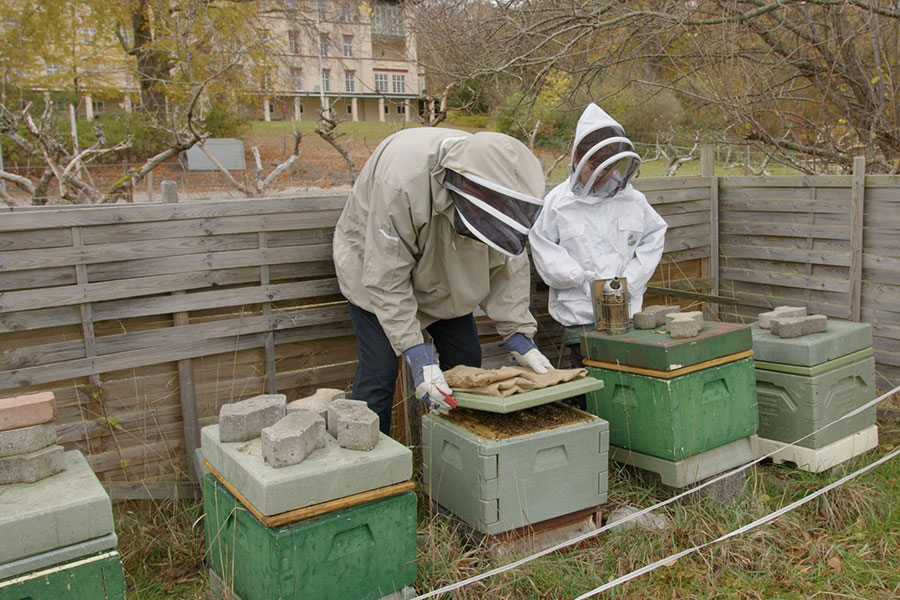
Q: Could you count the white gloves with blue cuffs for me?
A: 2